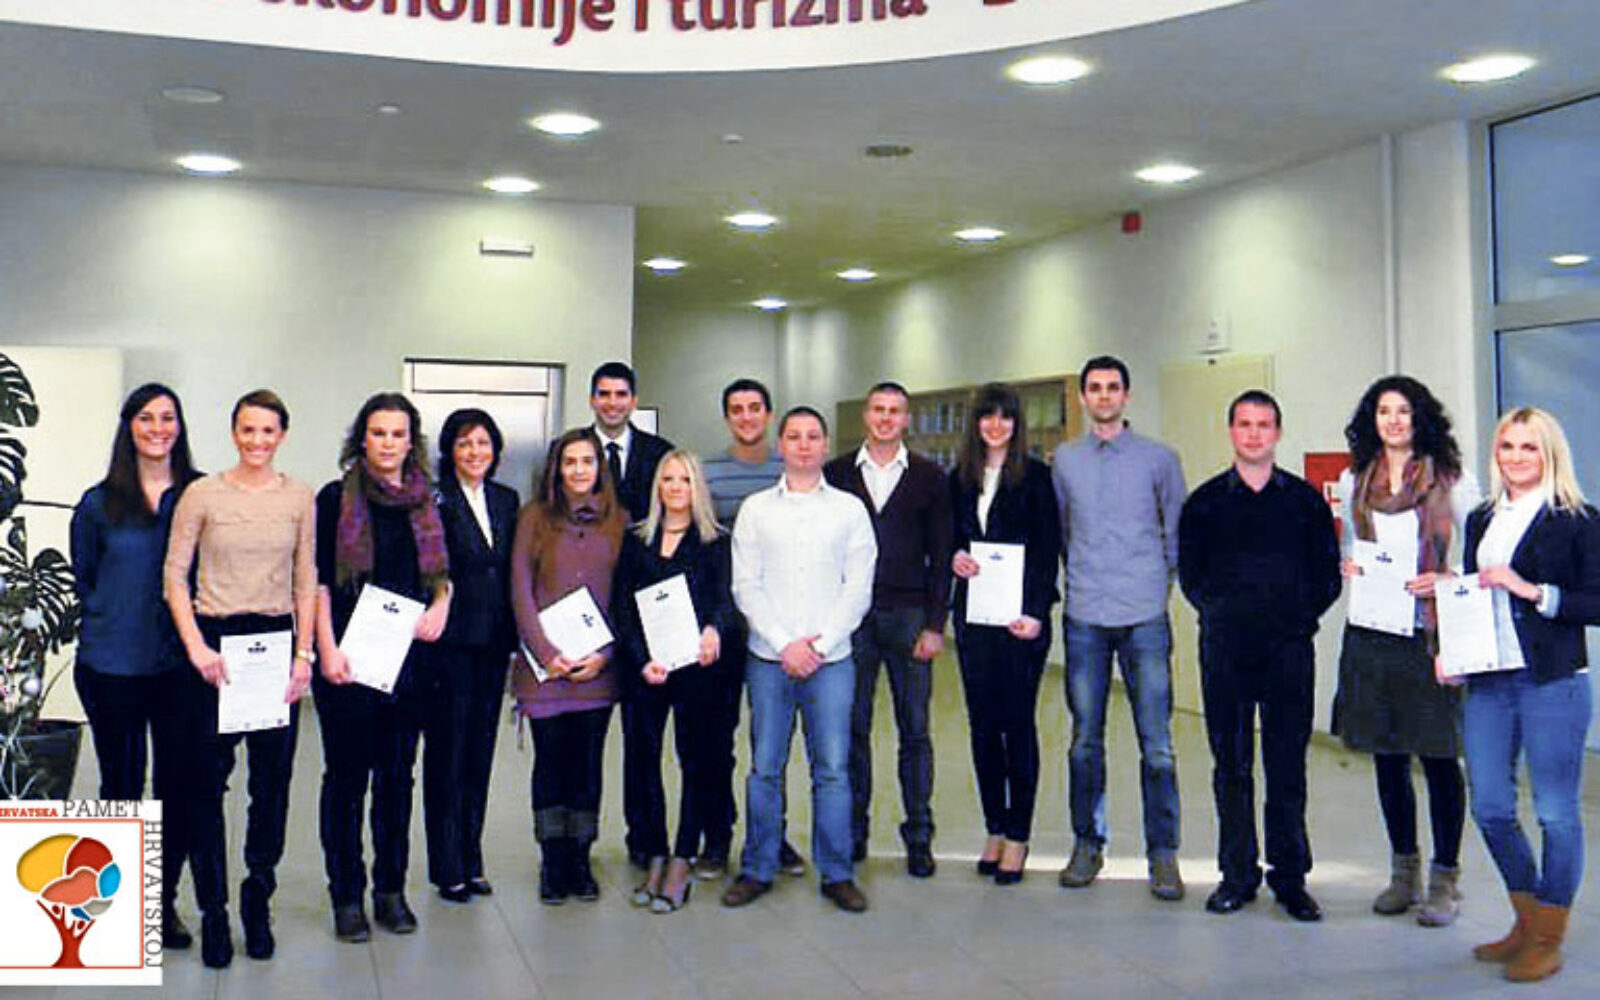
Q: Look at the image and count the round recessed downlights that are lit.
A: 11